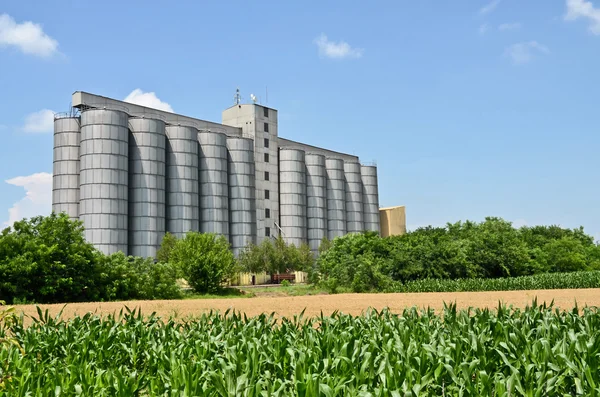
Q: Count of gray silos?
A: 11